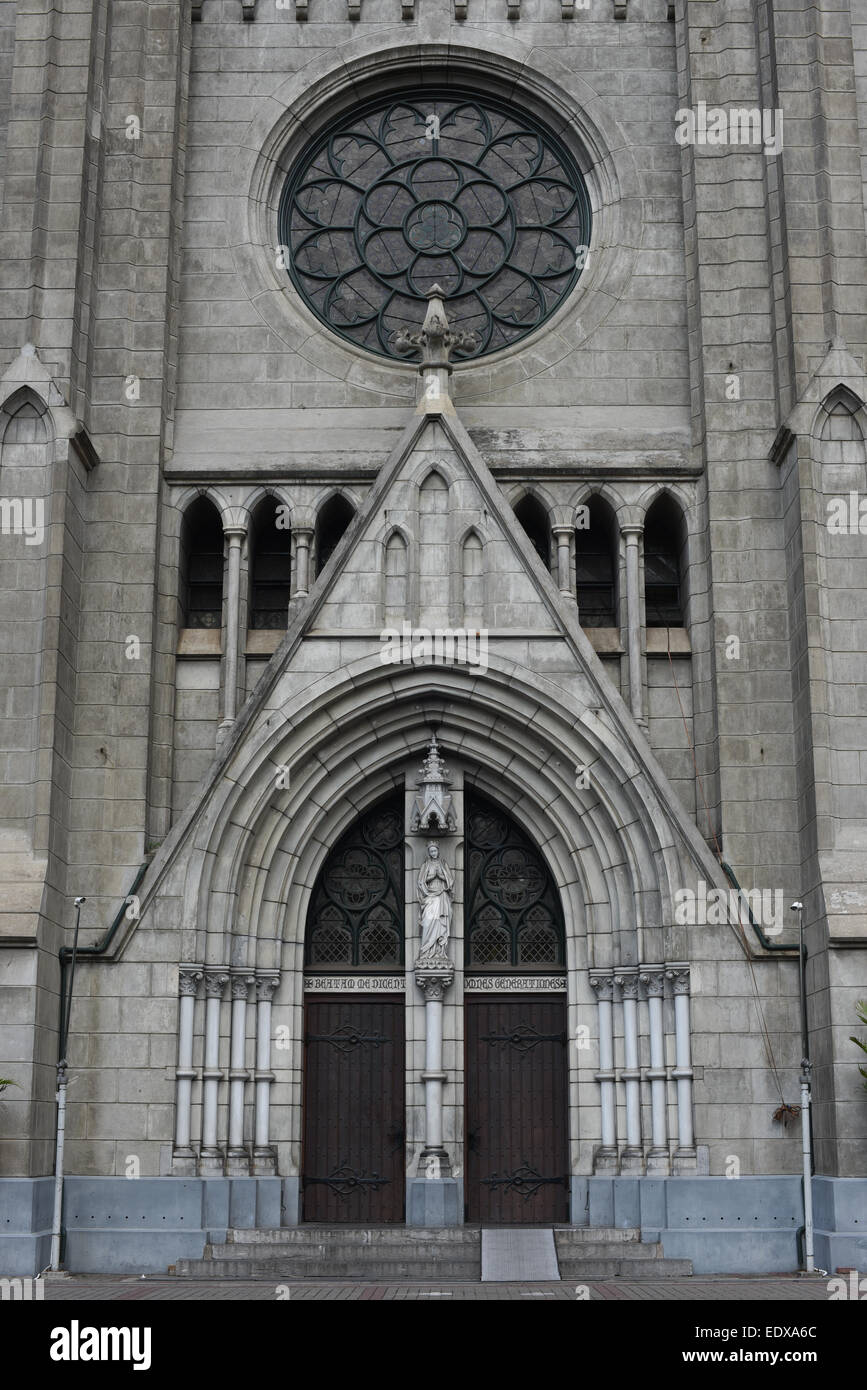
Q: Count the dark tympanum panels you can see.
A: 2